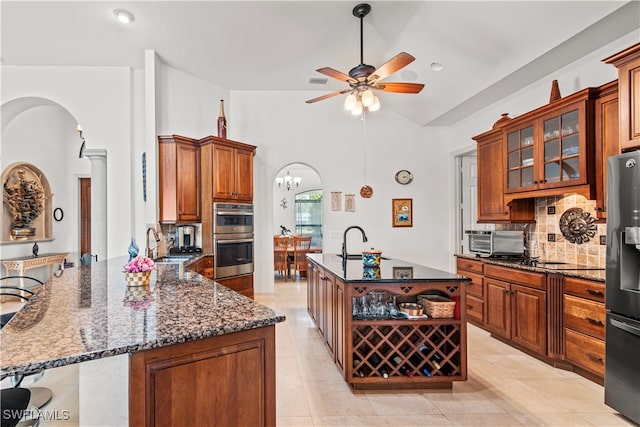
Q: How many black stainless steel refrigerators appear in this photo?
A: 1